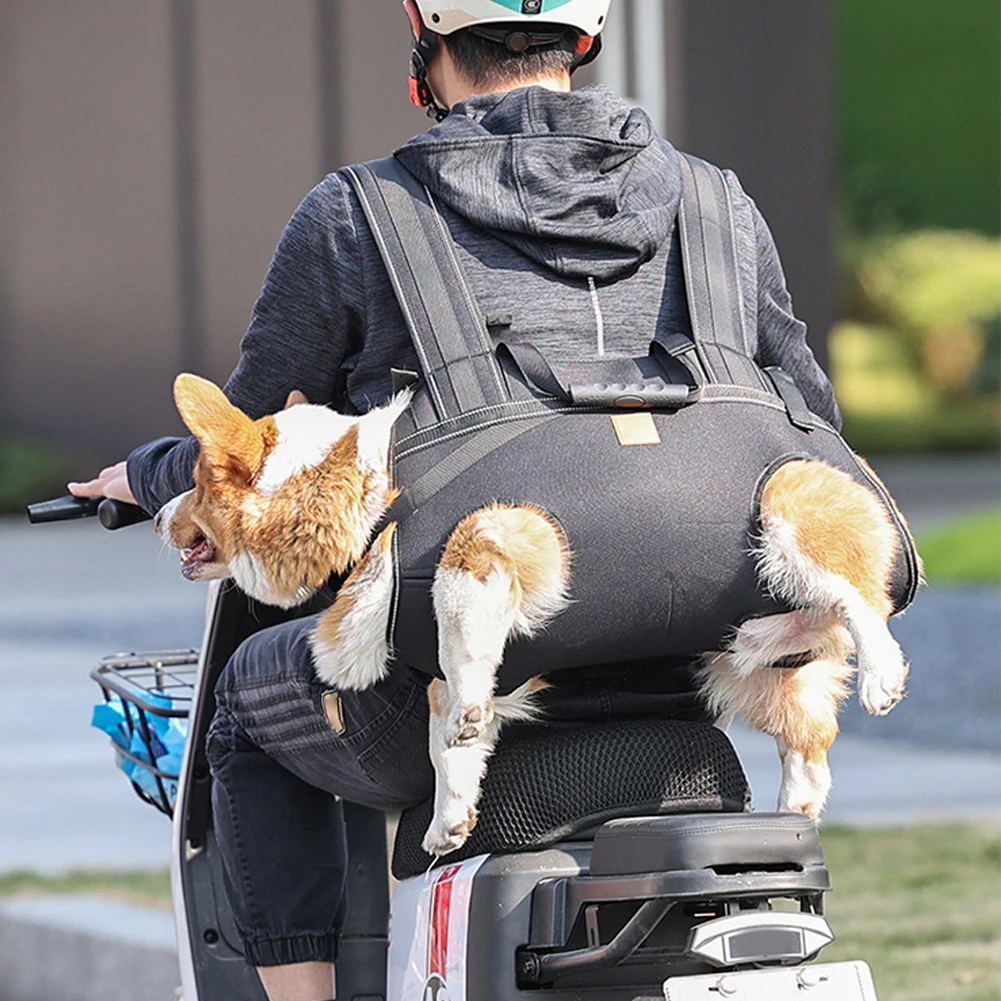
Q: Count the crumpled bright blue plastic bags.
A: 1